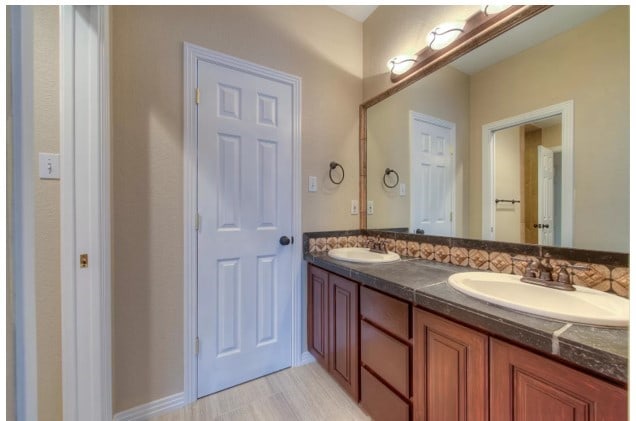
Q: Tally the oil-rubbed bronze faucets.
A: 2